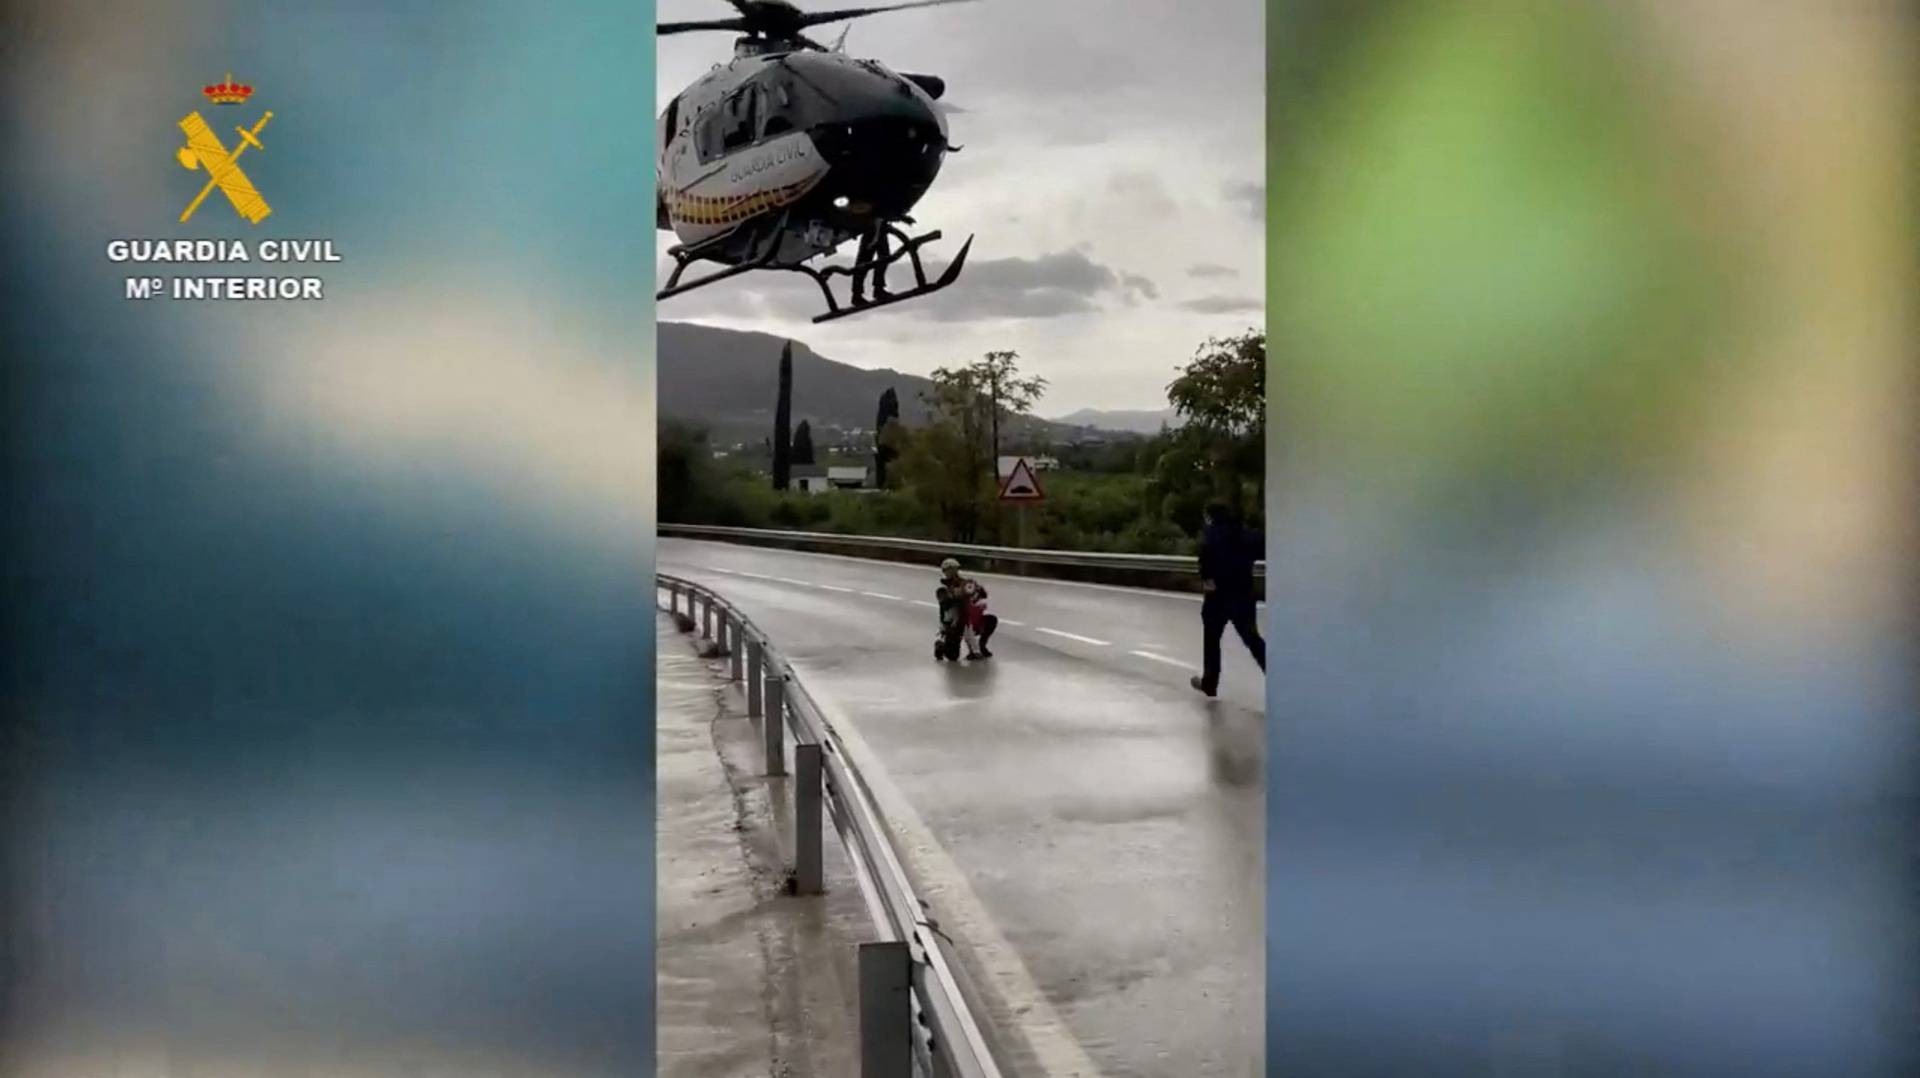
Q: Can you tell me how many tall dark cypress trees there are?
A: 3